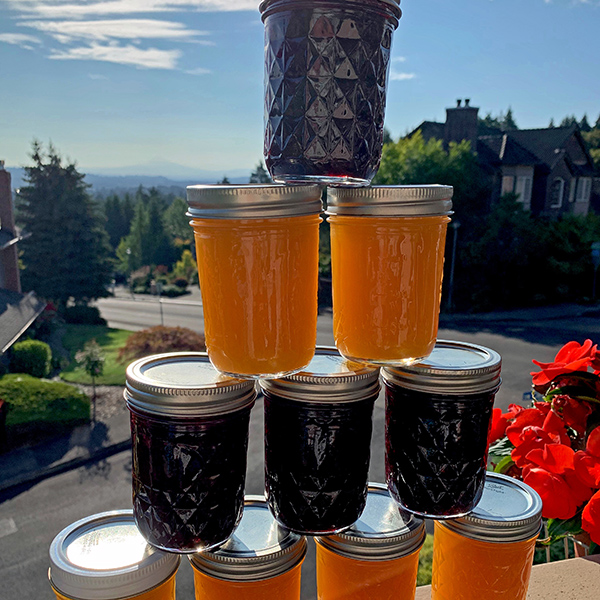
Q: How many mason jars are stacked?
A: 10